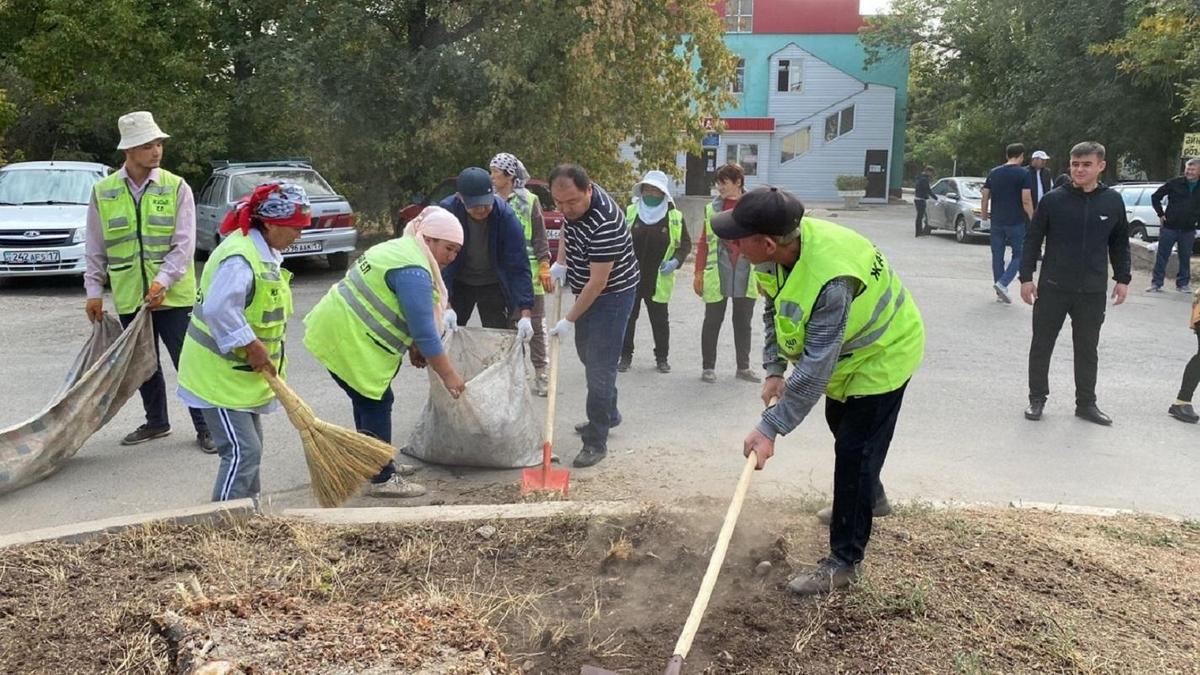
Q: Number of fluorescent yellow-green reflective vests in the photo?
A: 7